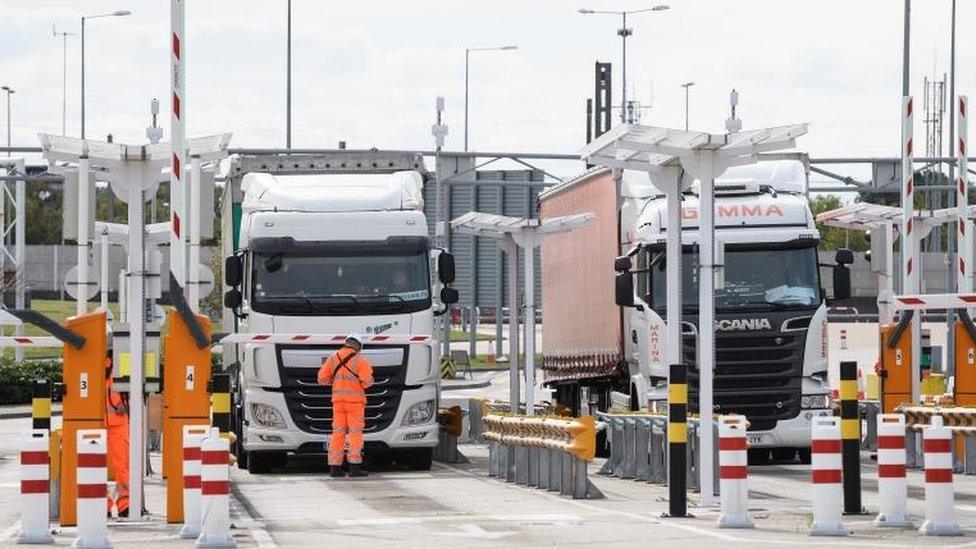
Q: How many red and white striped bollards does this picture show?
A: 8